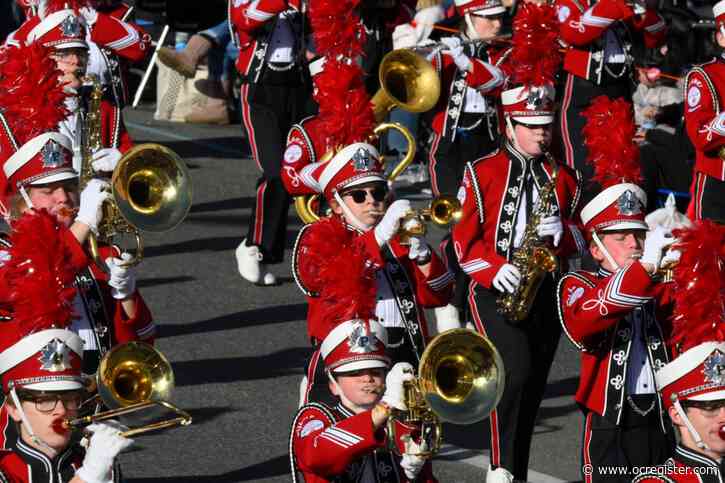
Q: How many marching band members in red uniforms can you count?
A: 14